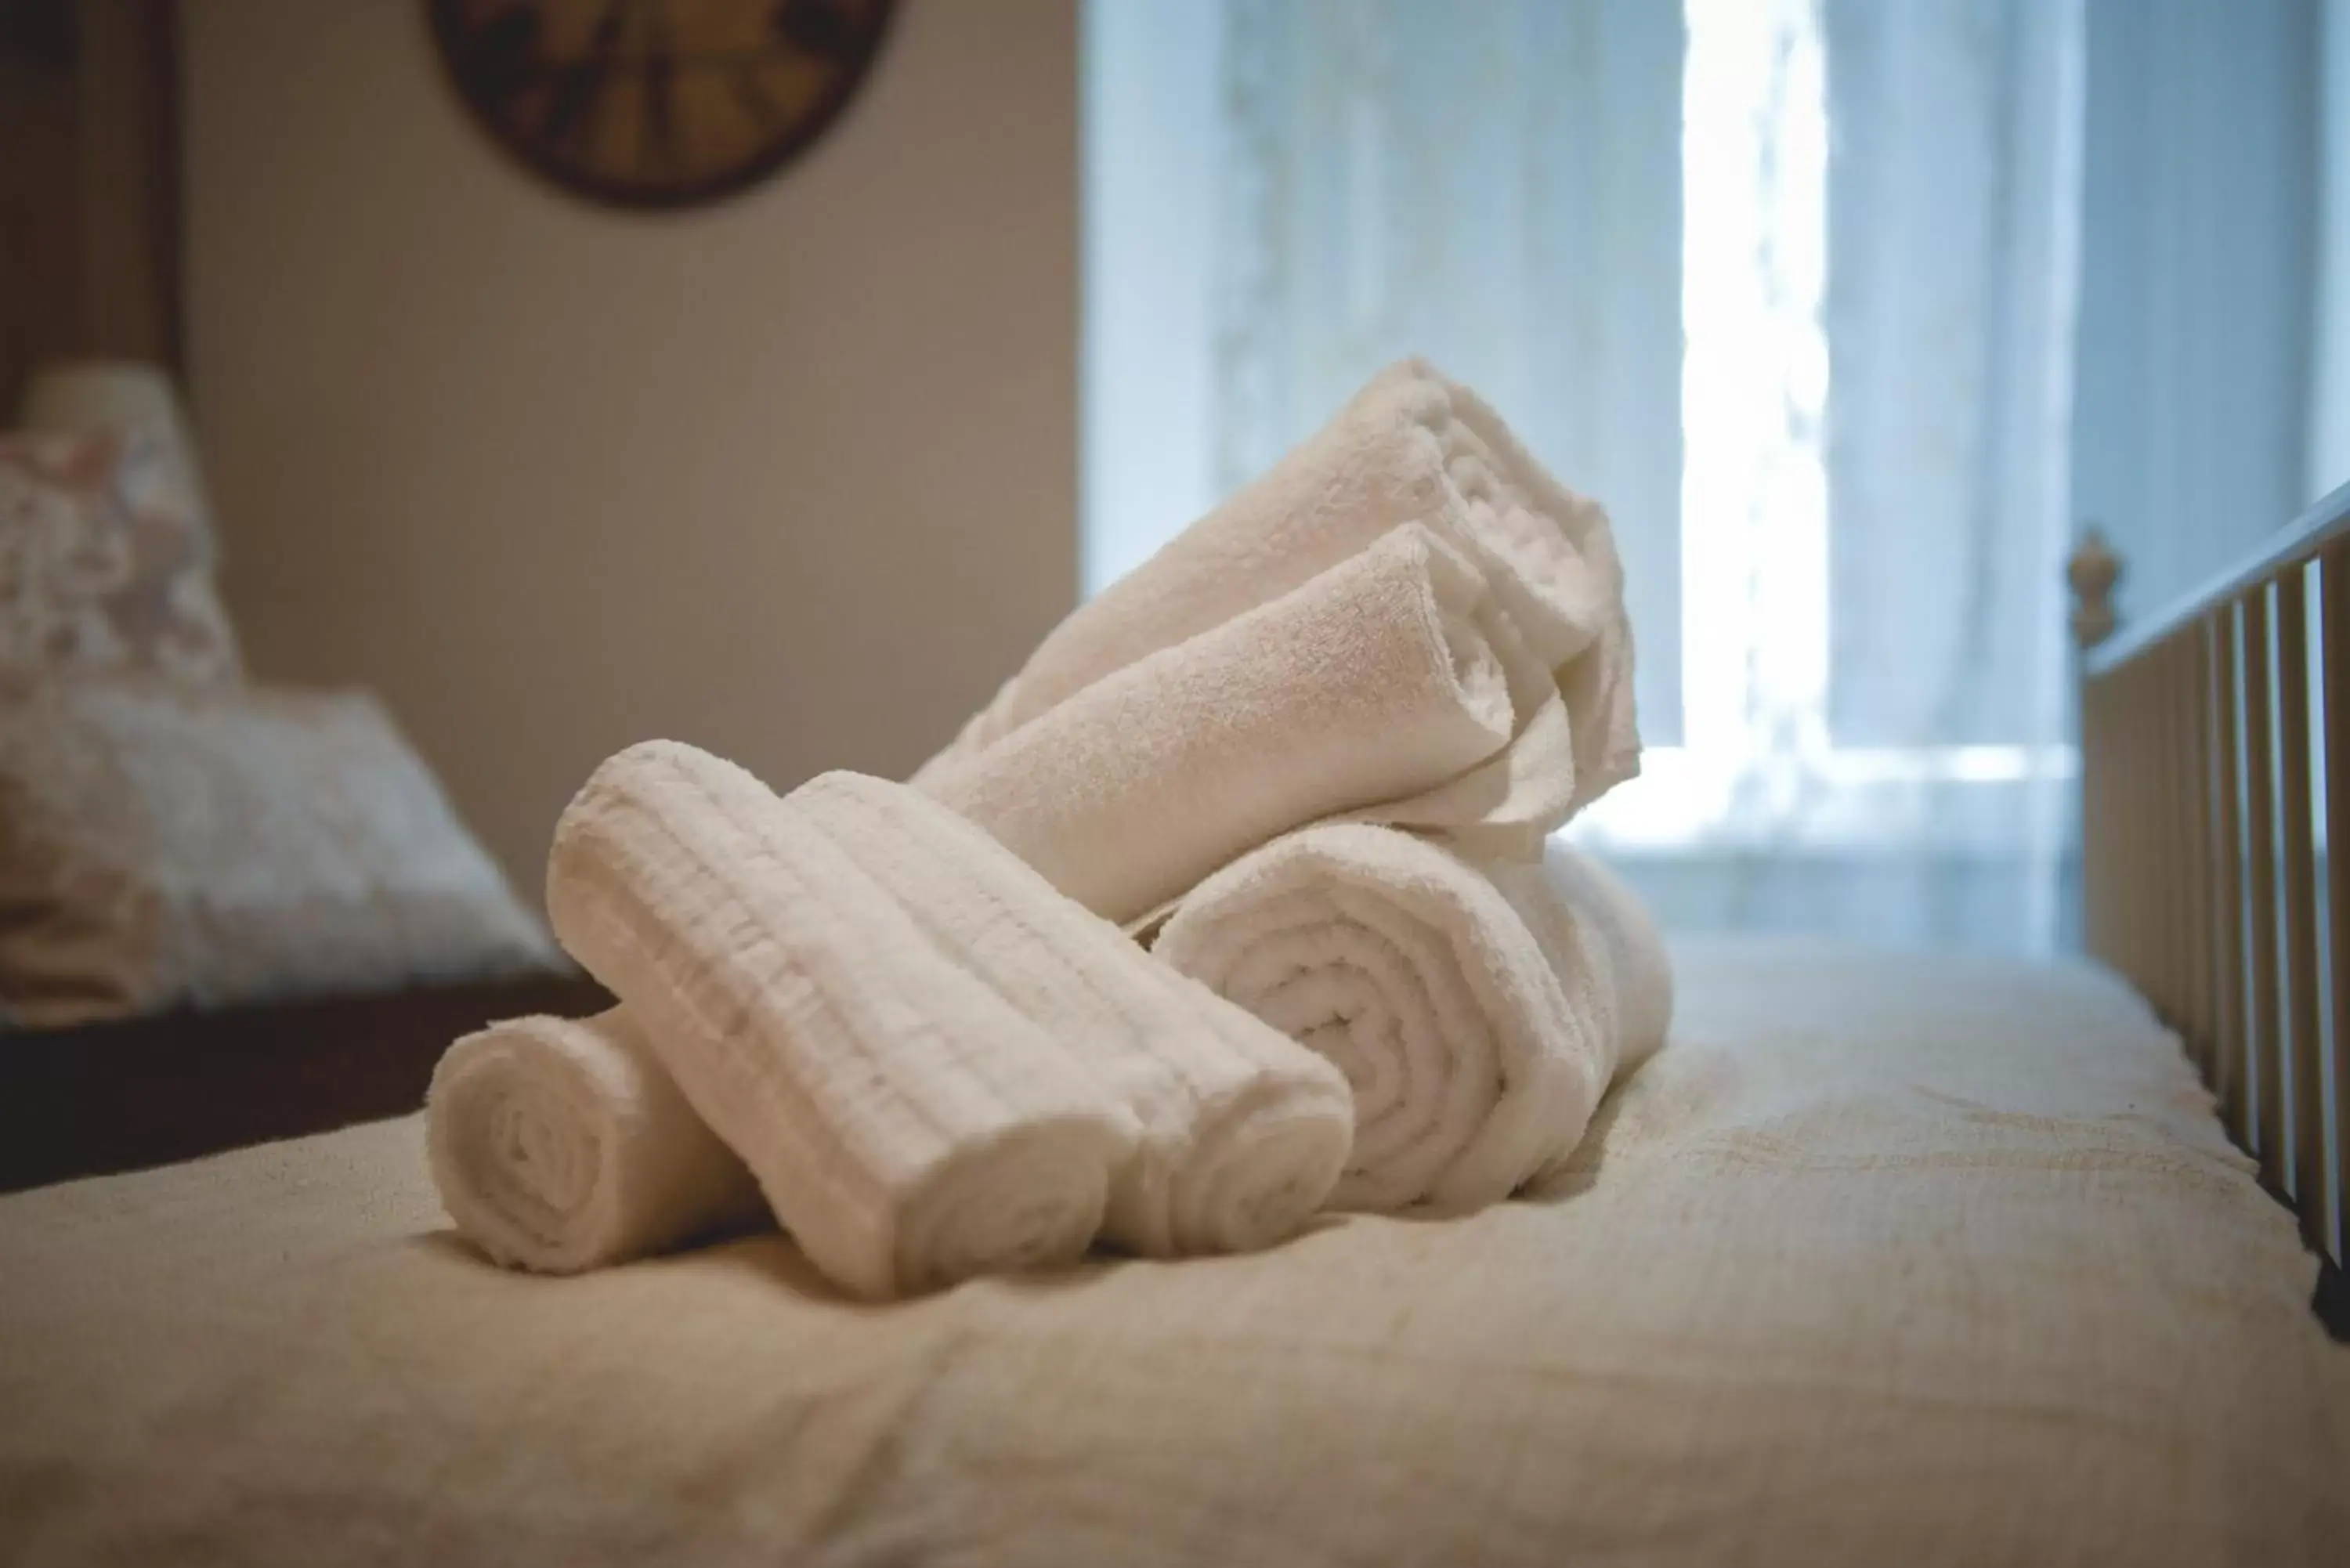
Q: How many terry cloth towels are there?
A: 6